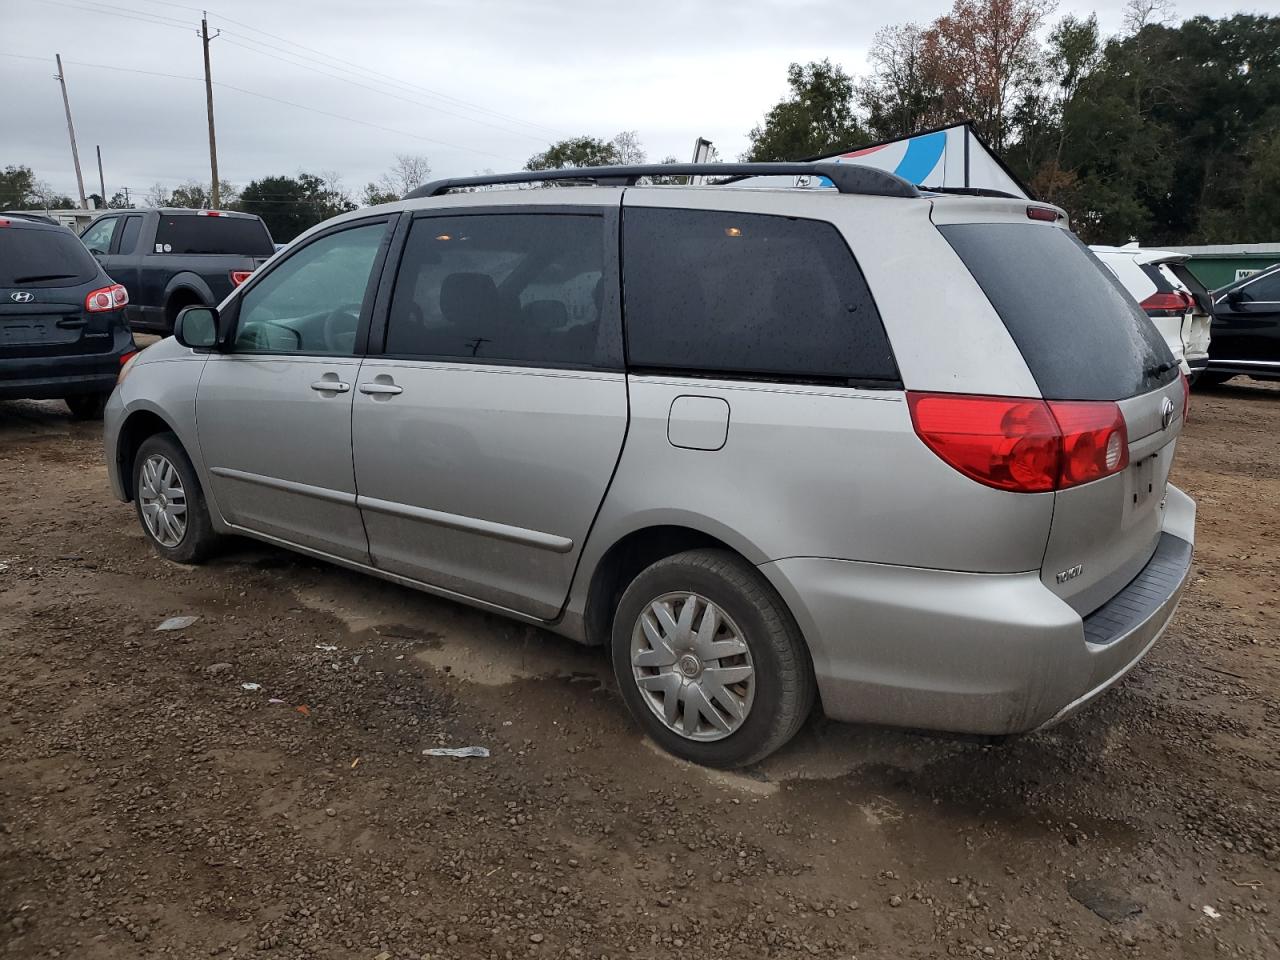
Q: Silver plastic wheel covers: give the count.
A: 2